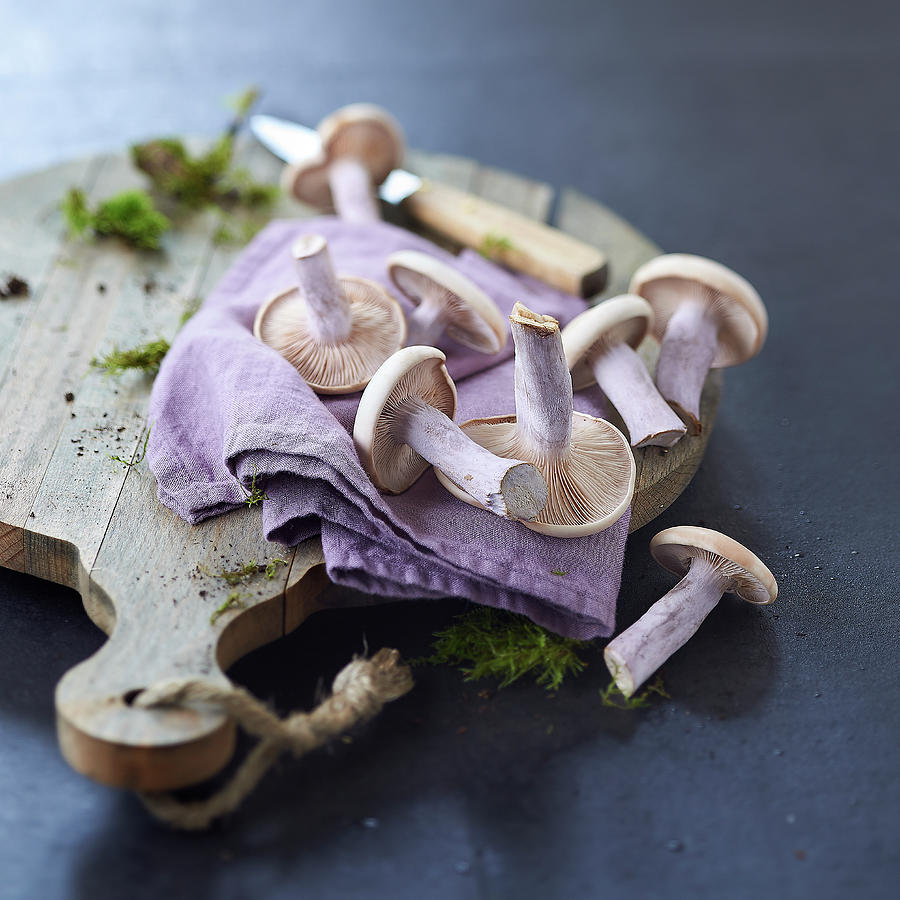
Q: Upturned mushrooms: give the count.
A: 2